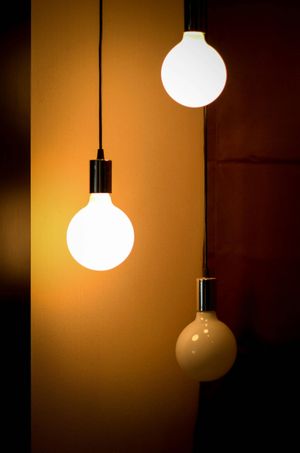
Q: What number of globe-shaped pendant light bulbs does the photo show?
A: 3